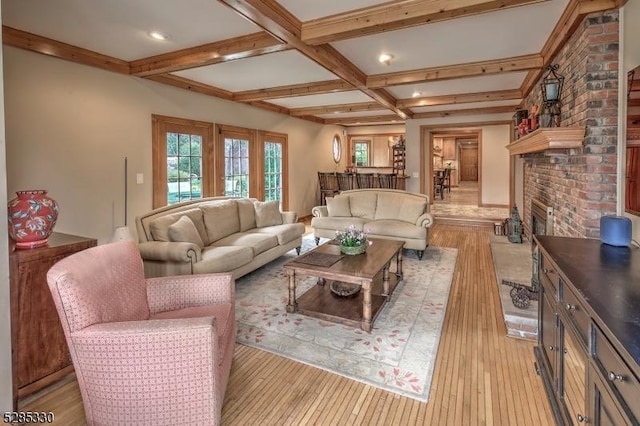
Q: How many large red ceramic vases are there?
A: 1